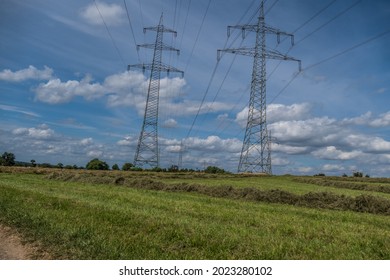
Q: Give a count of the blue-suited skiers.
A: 0